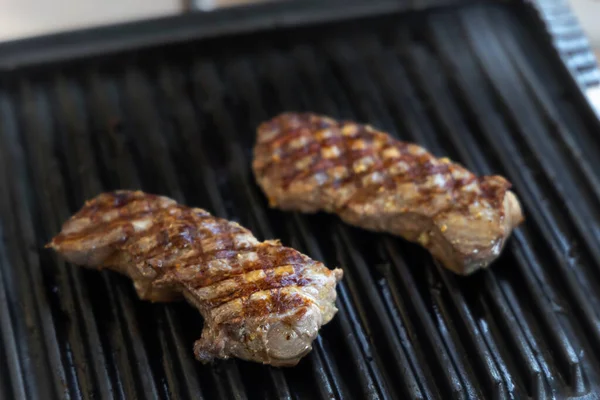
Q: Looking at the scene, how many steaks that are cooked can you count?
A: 2